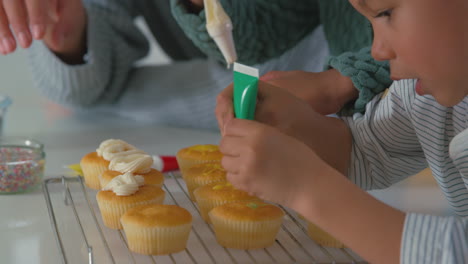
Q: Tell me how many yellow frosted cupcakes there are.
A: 3